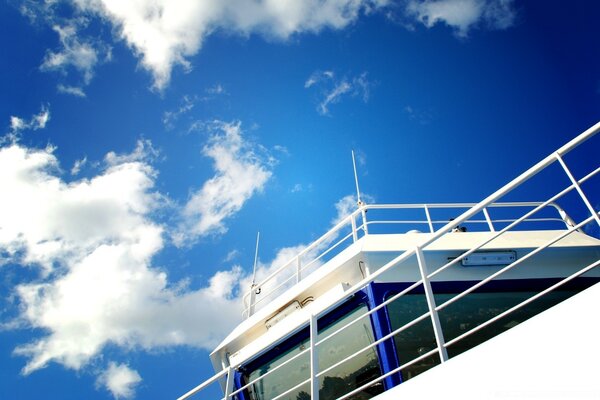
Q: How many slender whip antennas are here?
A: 2